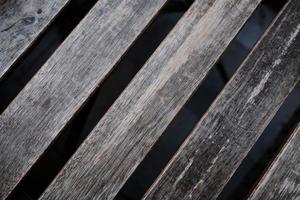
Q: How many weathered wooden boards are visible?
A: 5